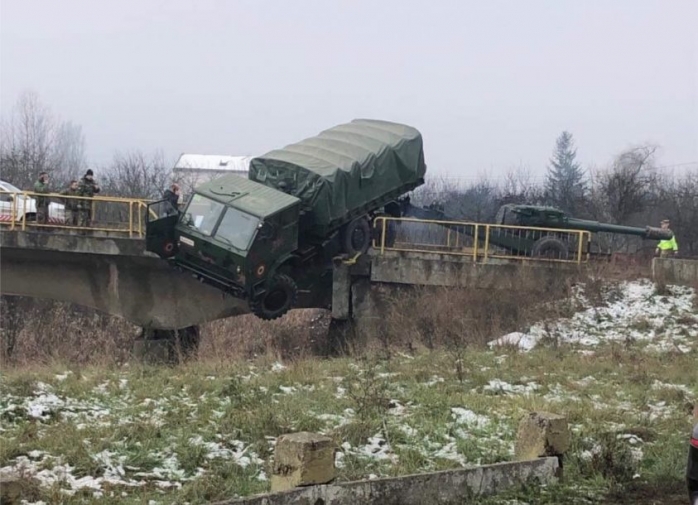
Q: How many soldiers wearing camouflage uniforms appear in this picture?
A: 3